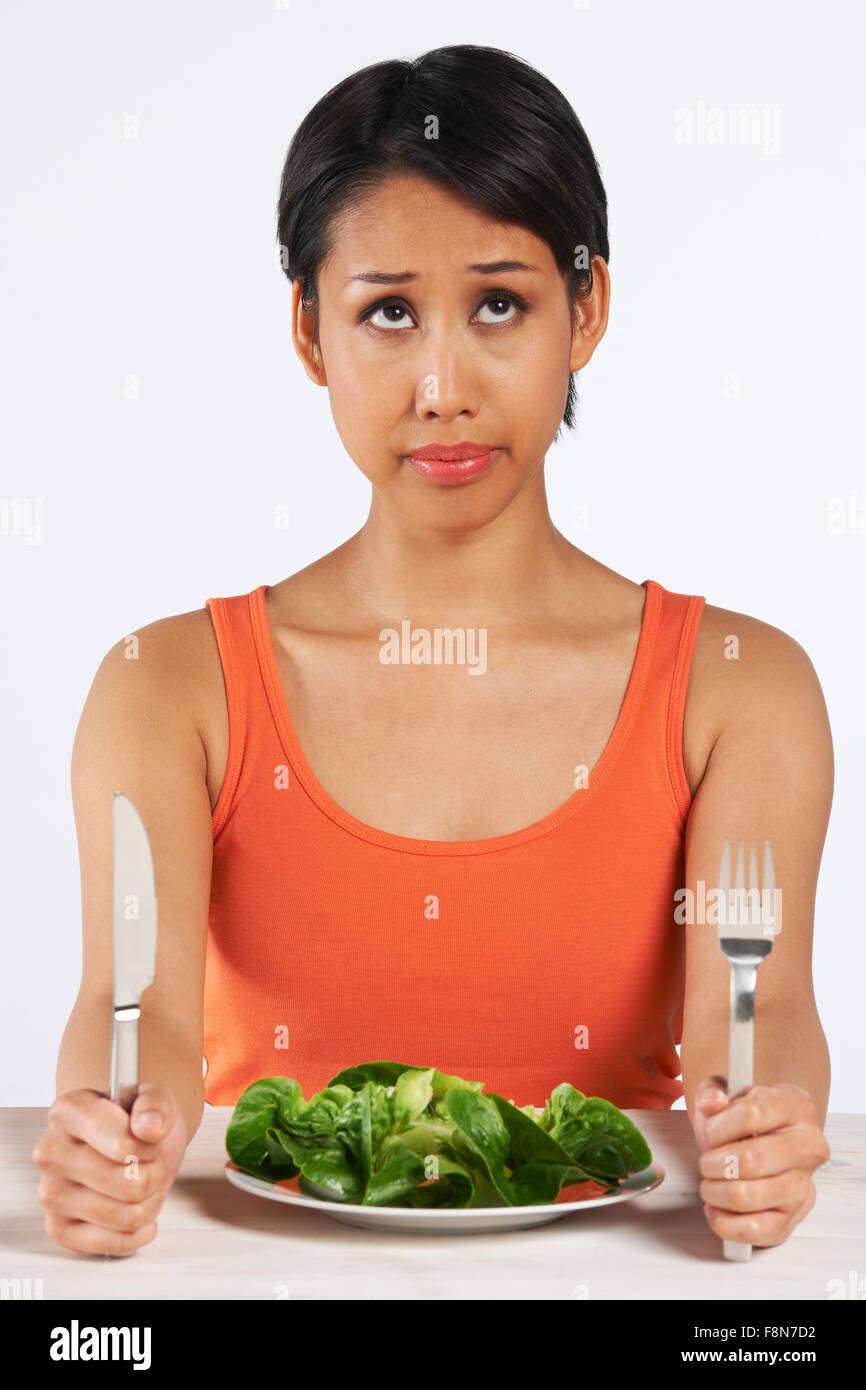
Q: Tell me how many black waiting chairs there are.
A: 0